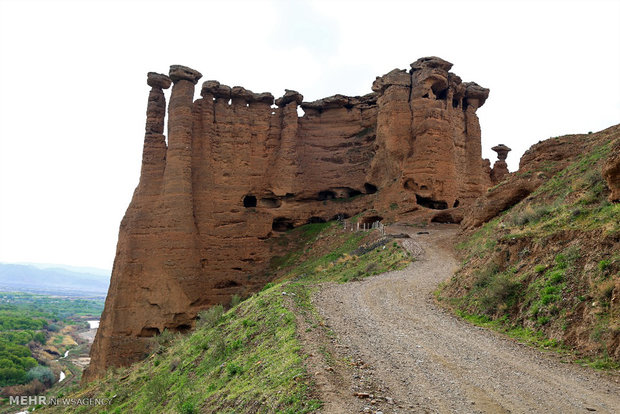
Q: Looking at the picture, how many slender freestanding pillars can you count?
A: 3